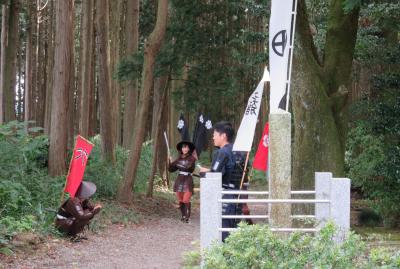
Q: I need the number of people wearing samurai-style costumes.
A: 3